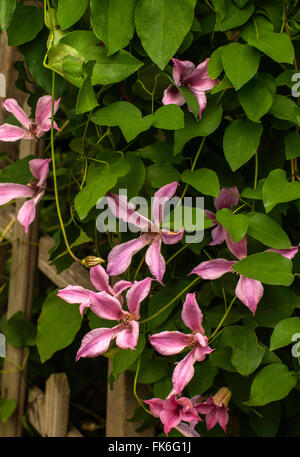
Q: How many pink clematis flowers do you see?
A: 11